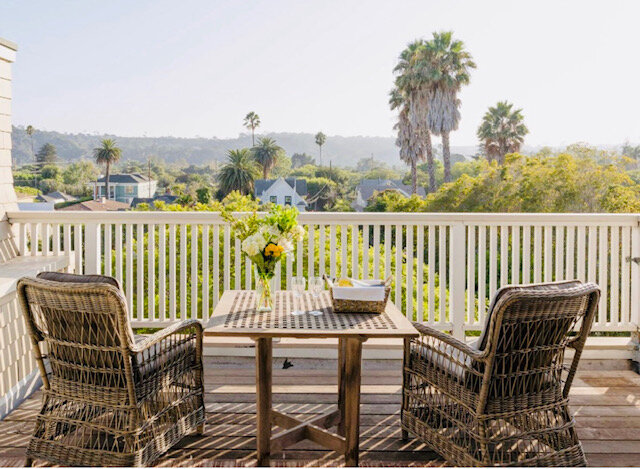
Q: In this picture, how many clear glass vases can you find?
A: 1